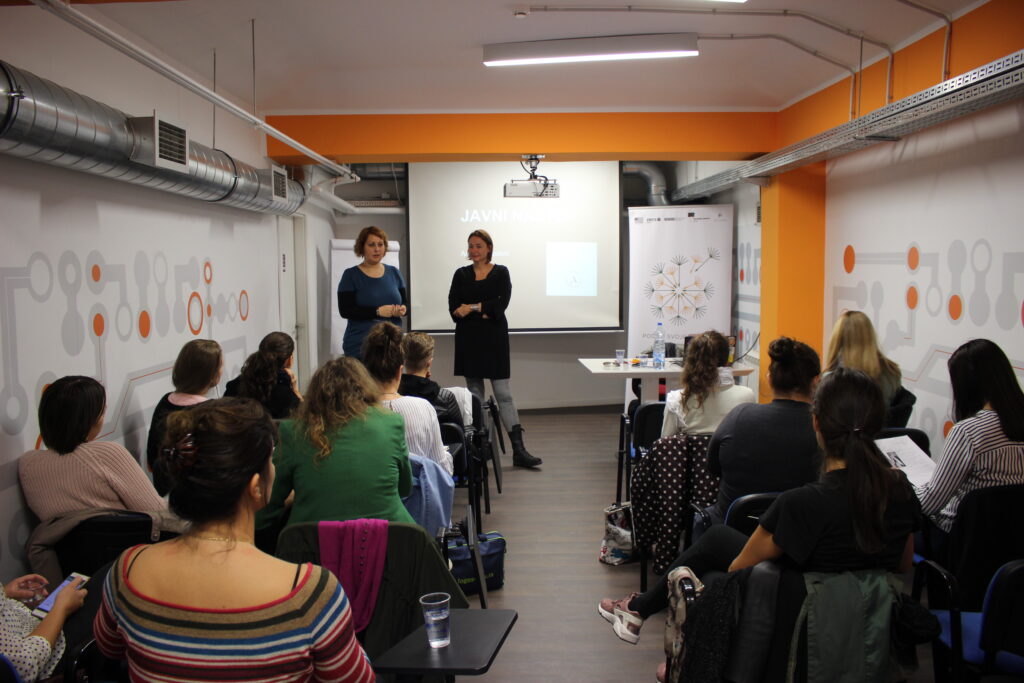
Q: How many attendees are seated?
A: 13